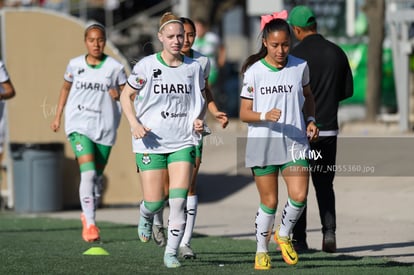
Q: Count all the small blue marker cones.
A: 0